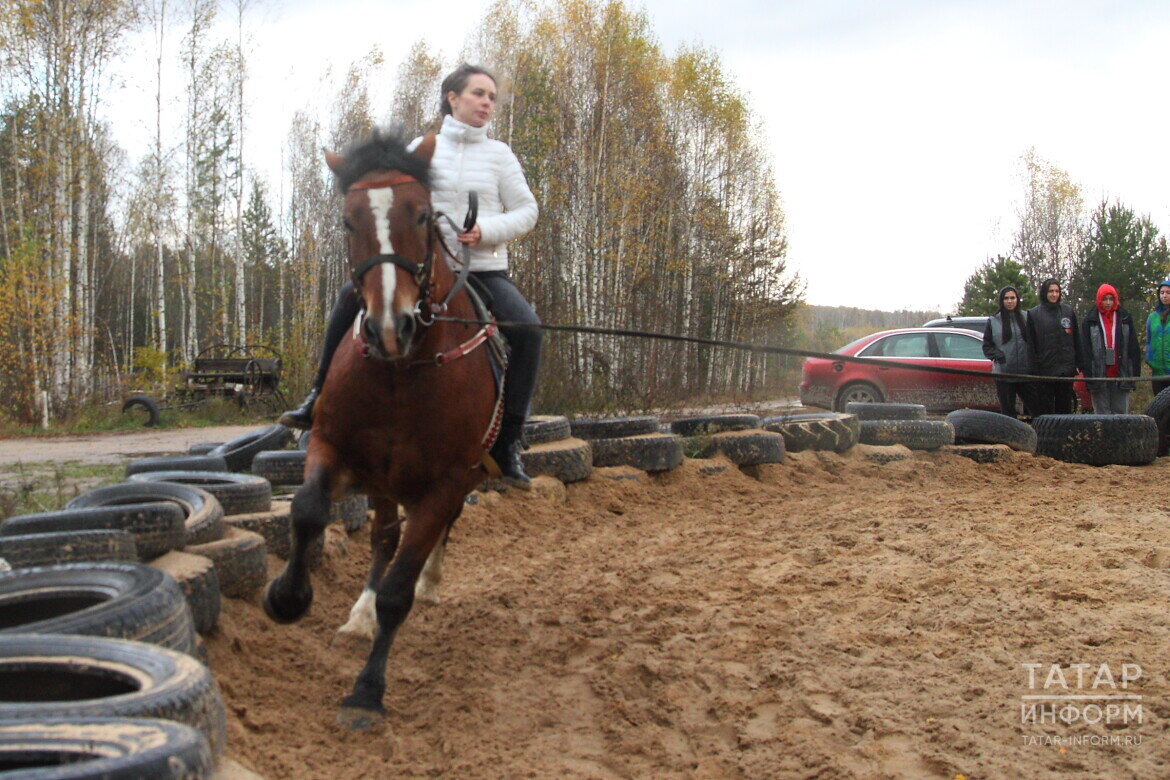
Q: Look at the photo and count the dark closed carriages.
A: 0